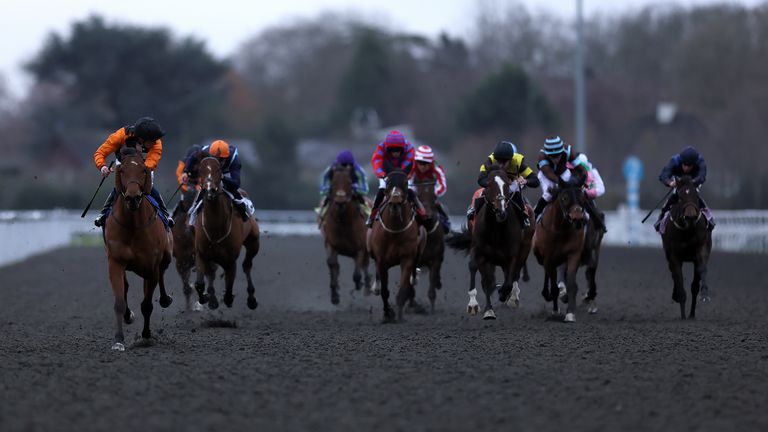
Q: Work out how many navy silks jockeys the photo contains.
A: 2